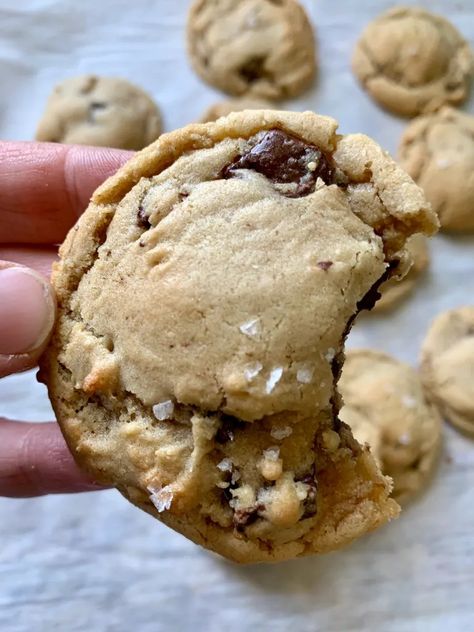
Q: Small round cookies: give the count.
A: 8